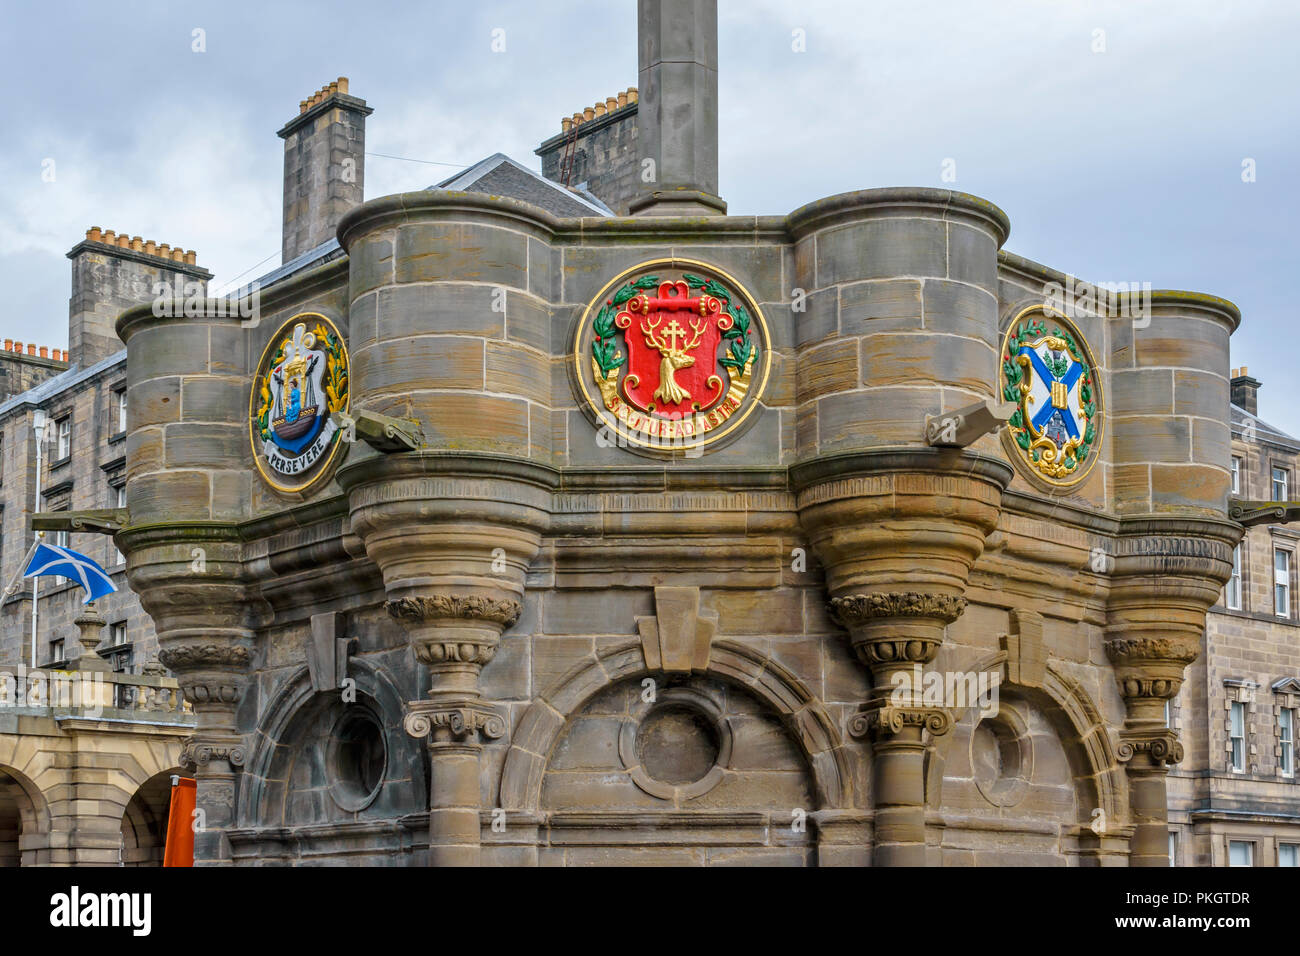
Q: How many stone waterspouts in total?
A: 4